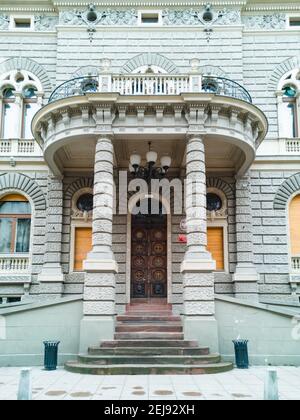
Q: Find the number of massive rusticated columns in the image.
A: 2